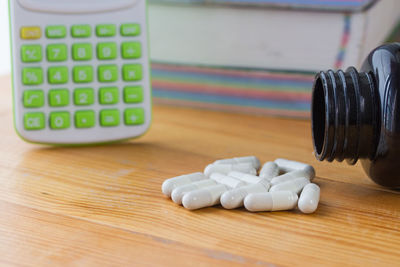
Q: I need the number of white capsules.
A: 14